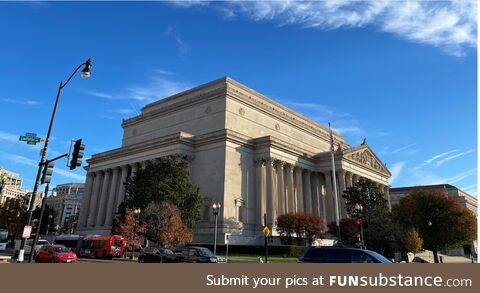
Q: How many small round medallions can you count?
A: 4